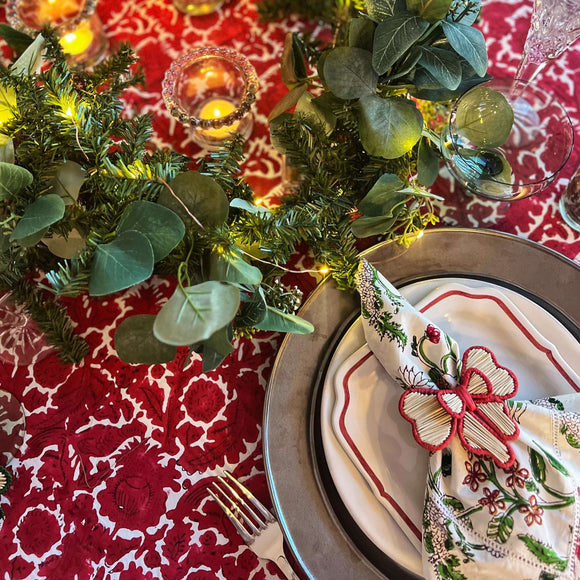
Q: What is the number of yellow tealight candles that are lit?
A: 2